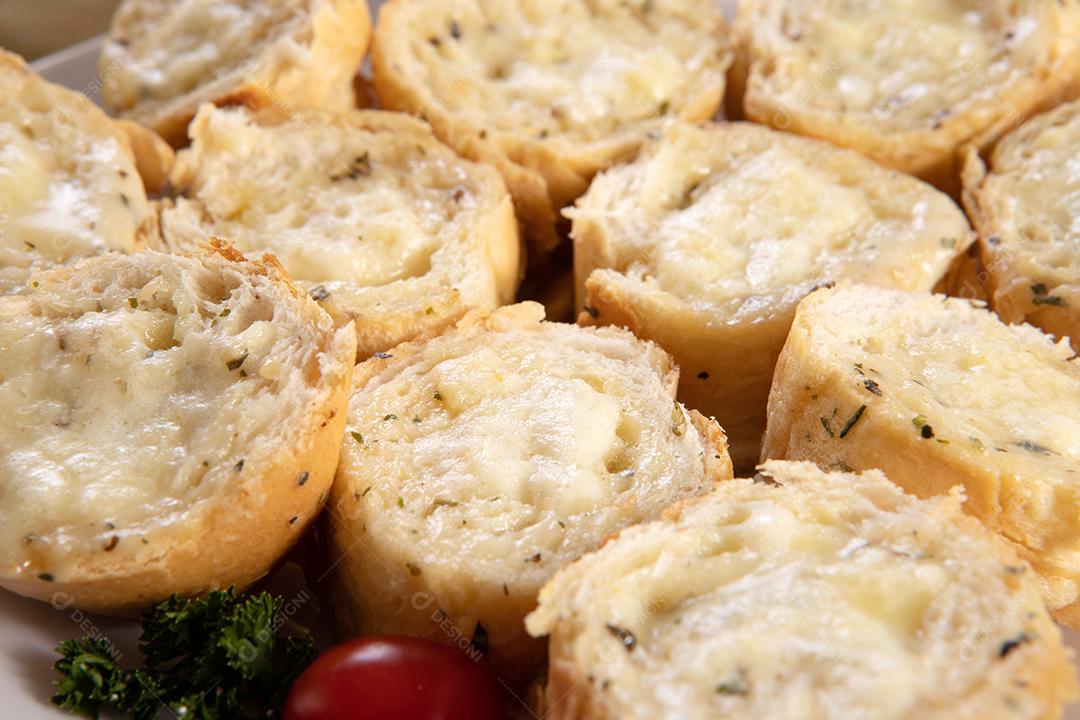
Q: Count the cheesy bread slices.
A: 11